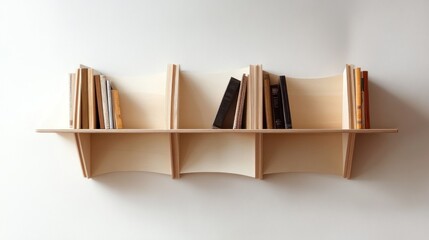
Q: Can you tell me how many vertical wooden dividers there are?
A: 4